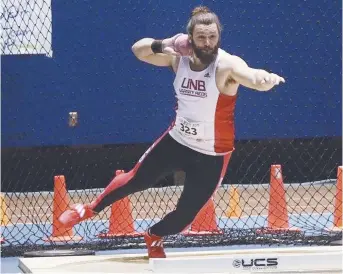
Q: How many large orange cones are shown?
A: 5